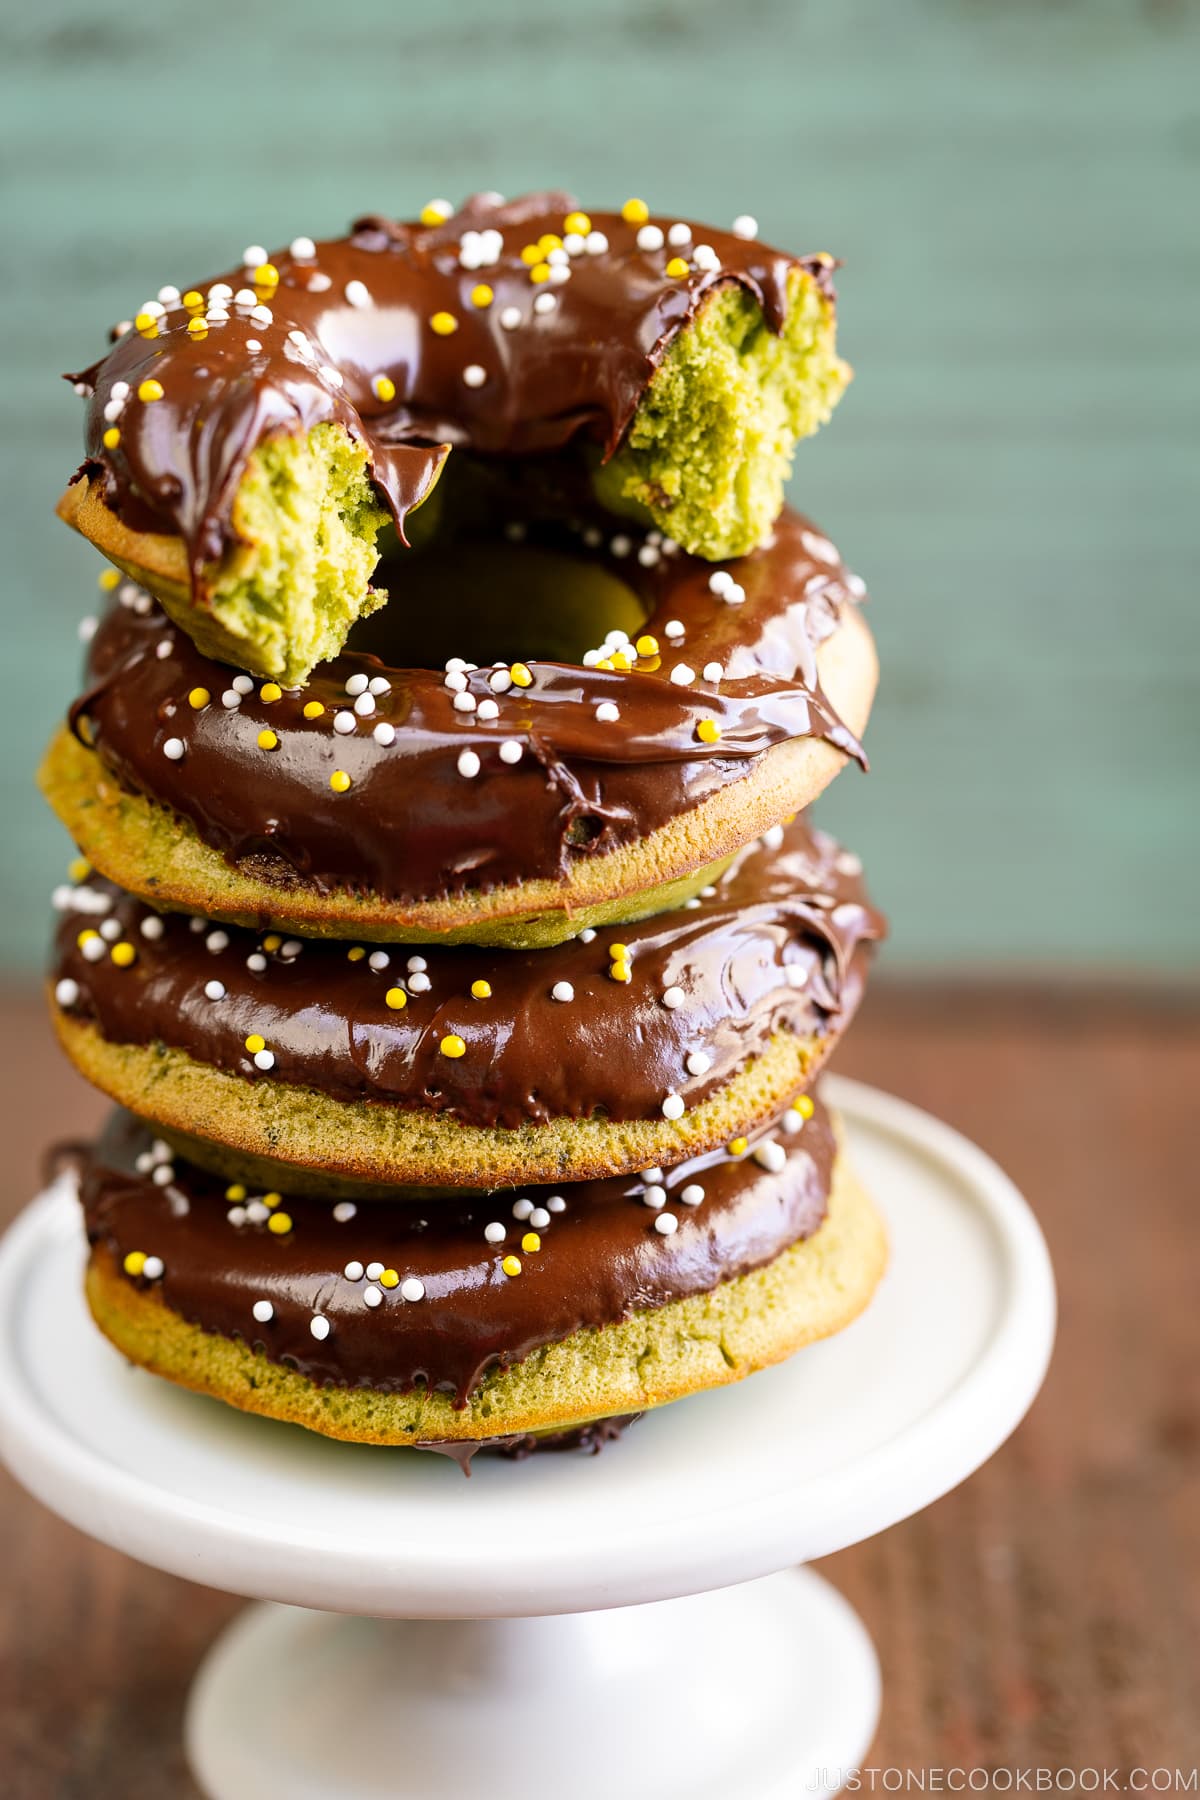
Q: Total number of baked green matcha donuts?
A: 4